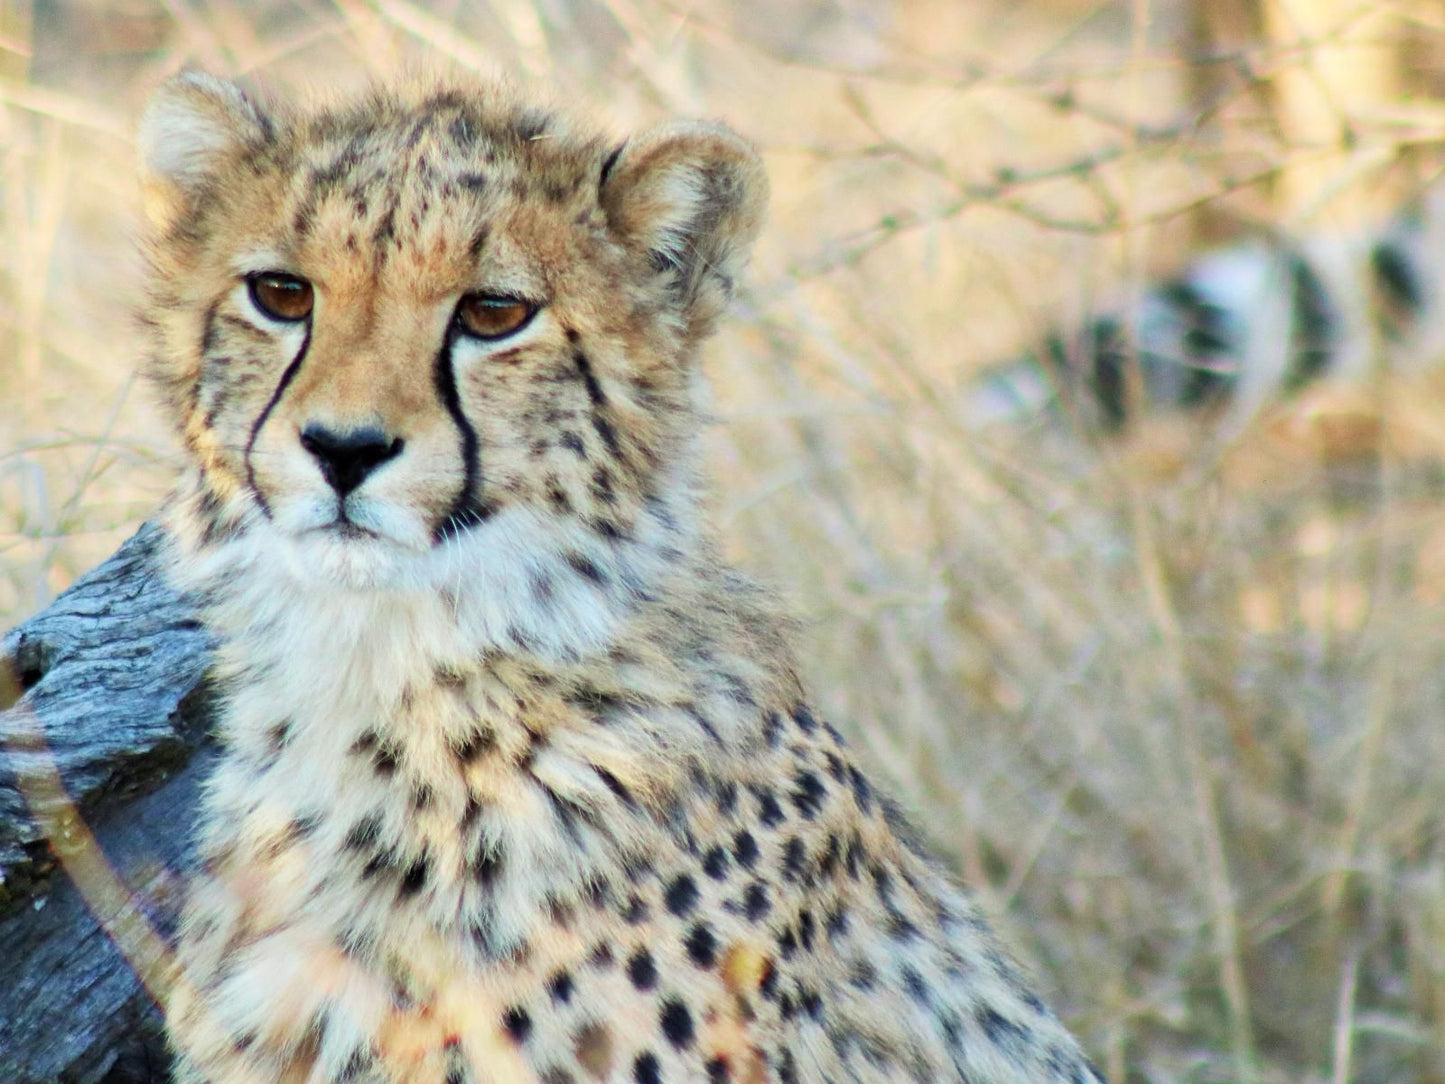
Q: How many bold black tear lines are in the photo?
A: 2